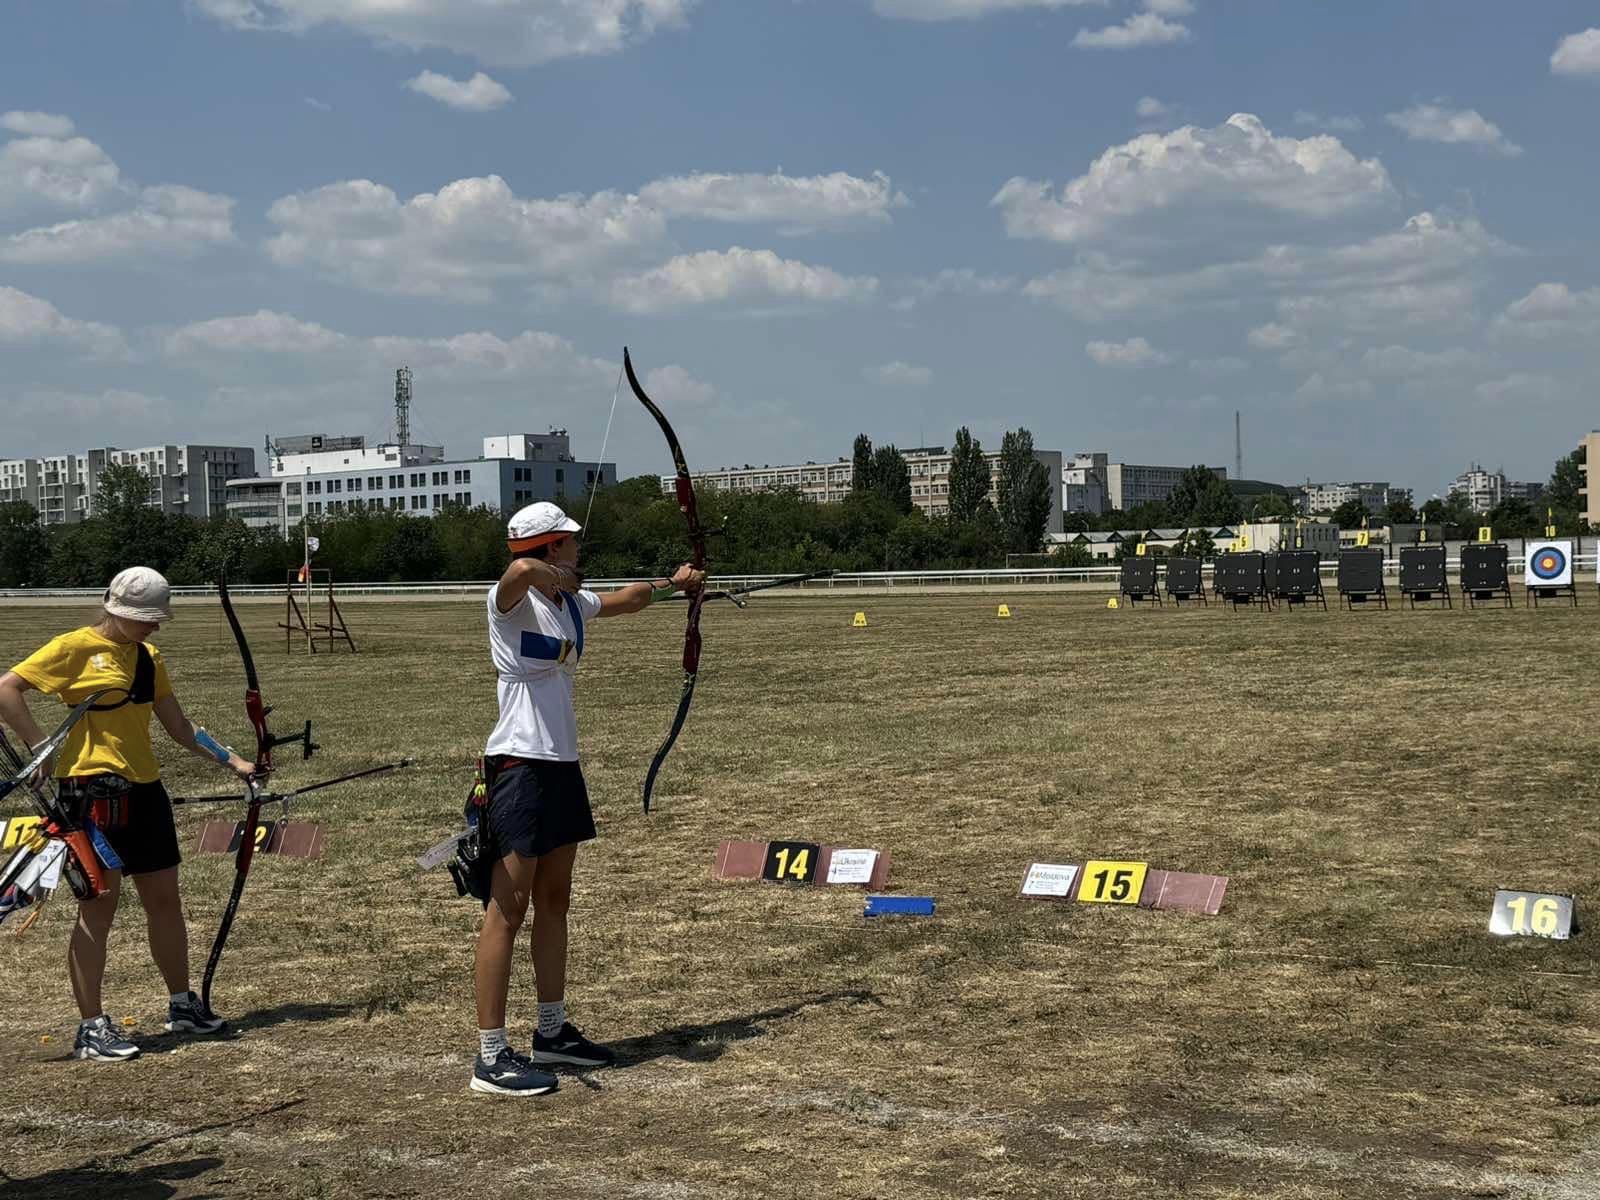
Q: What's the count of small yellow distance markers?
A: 3